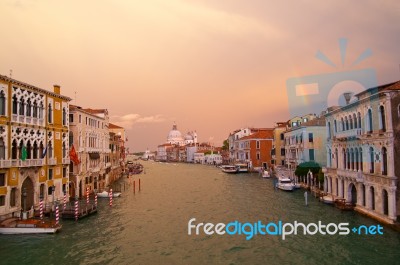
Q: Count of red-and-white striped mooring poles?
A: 7